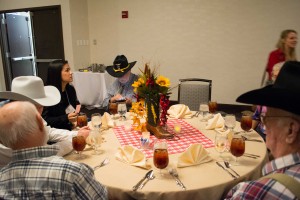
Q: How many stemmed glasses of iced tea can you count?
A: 7